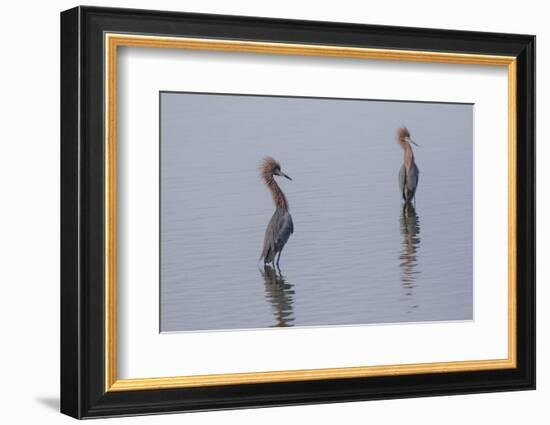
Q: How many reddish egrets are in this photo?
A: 2